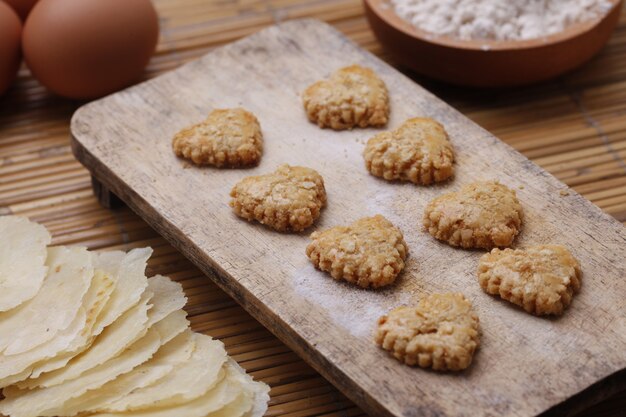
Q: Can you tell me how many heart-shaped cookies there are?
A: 8